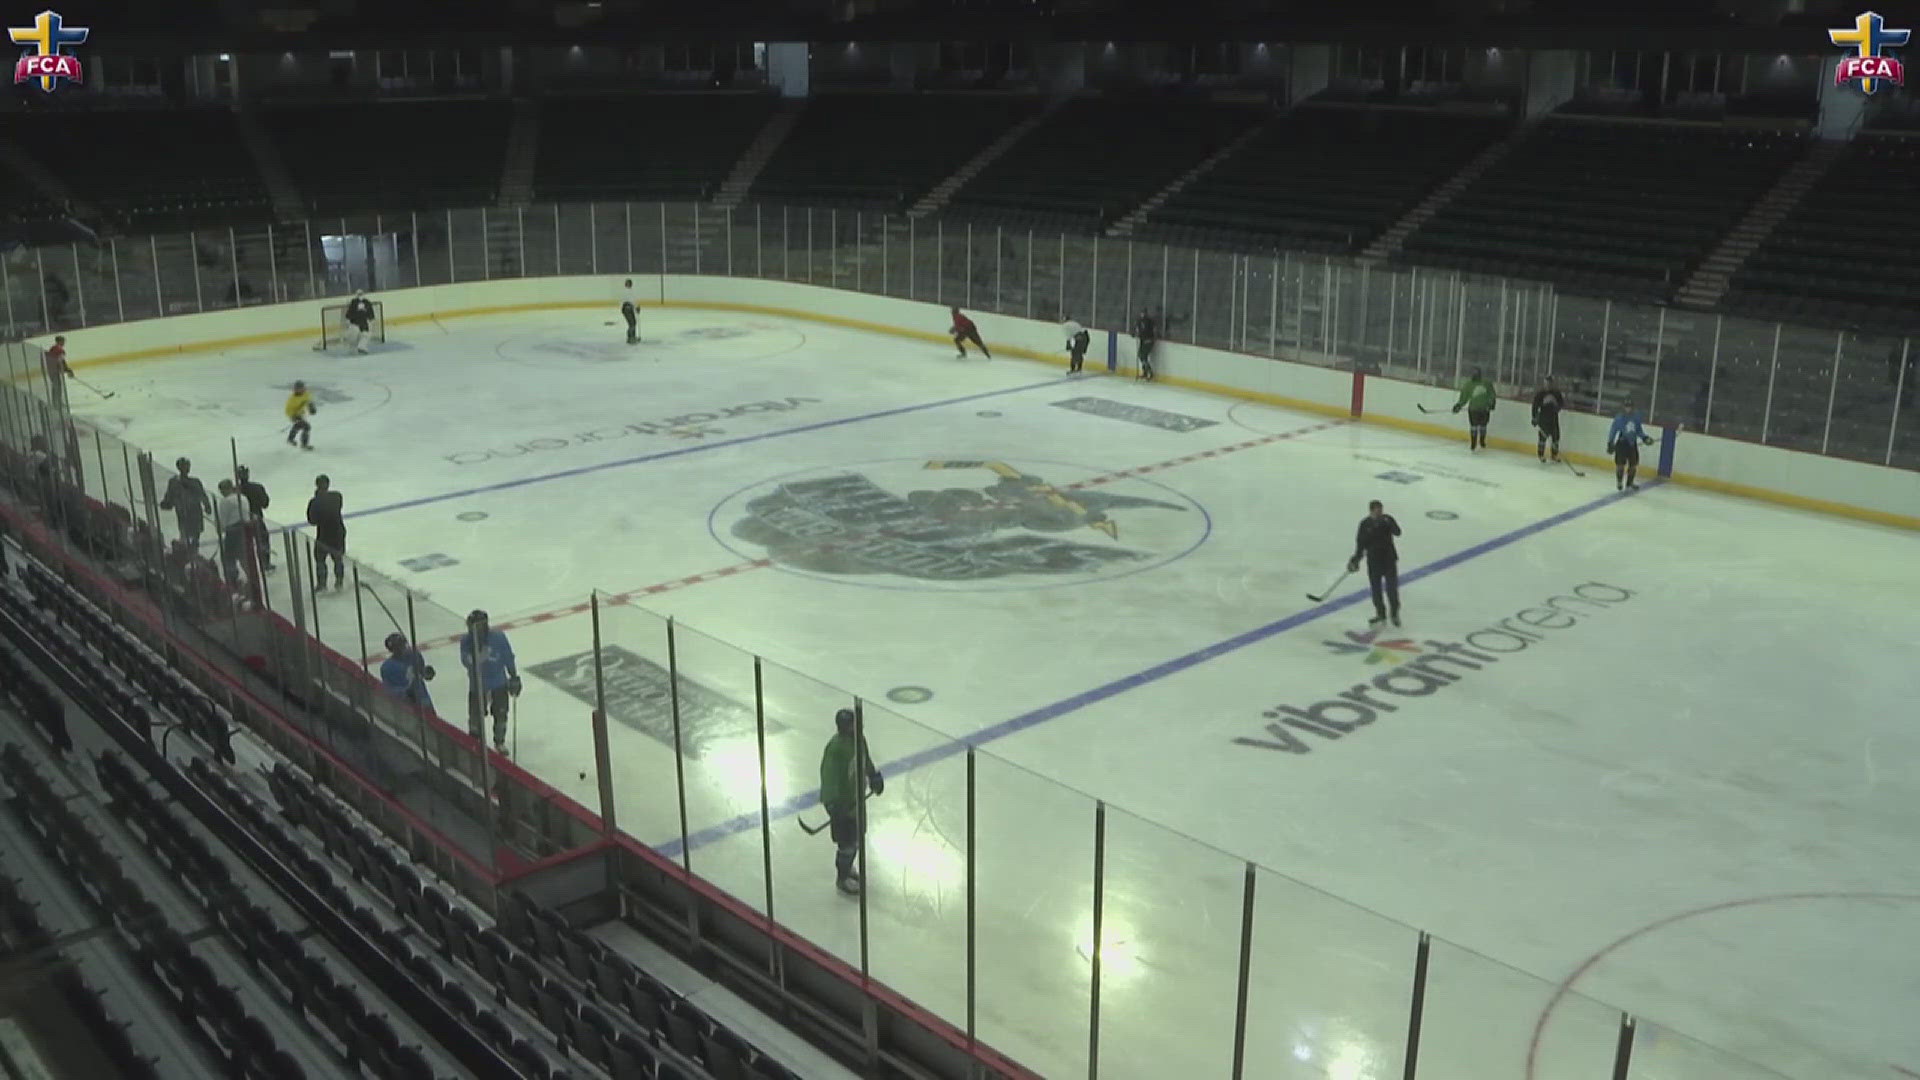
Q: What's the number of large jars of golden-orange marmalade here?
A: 0